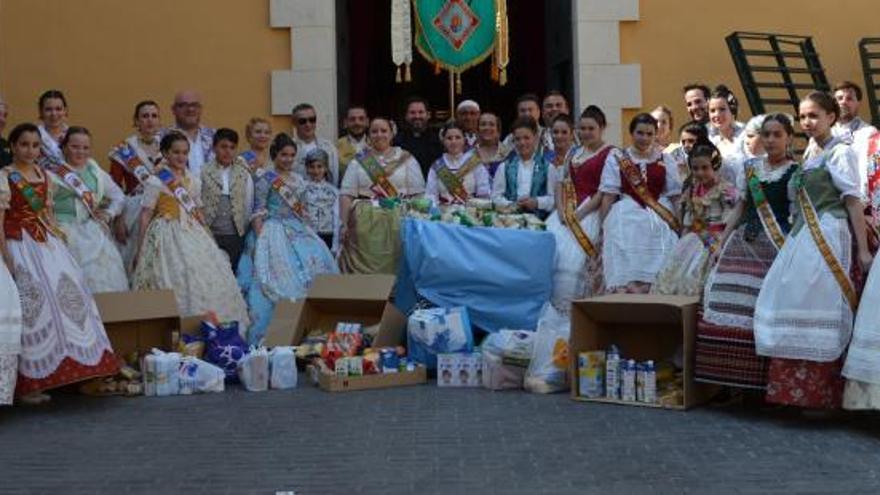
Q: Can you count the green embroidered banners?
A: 1